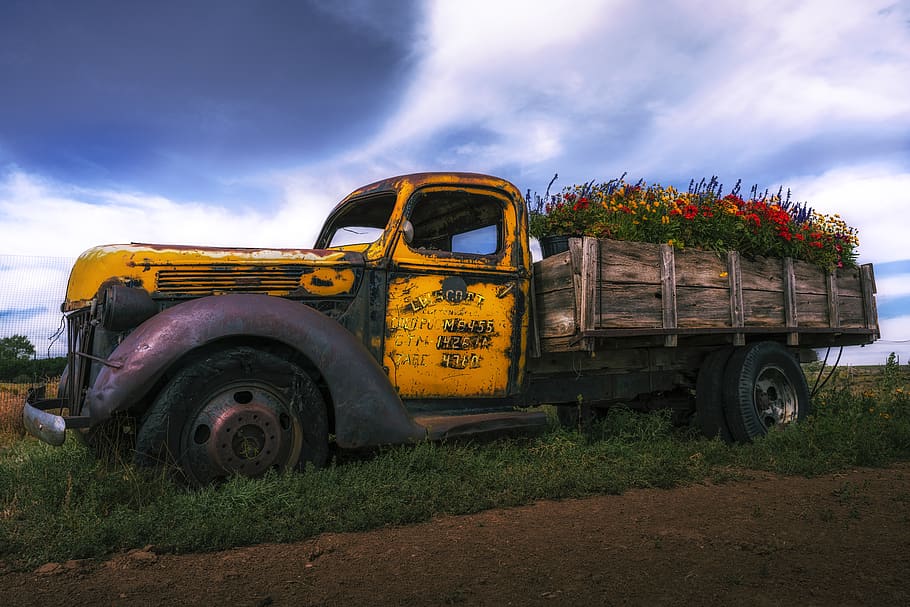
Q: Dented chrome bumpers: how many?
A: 1